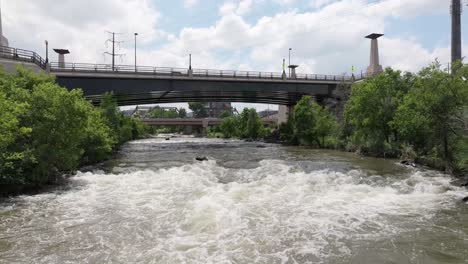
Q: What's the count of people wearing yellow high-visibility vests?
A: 0